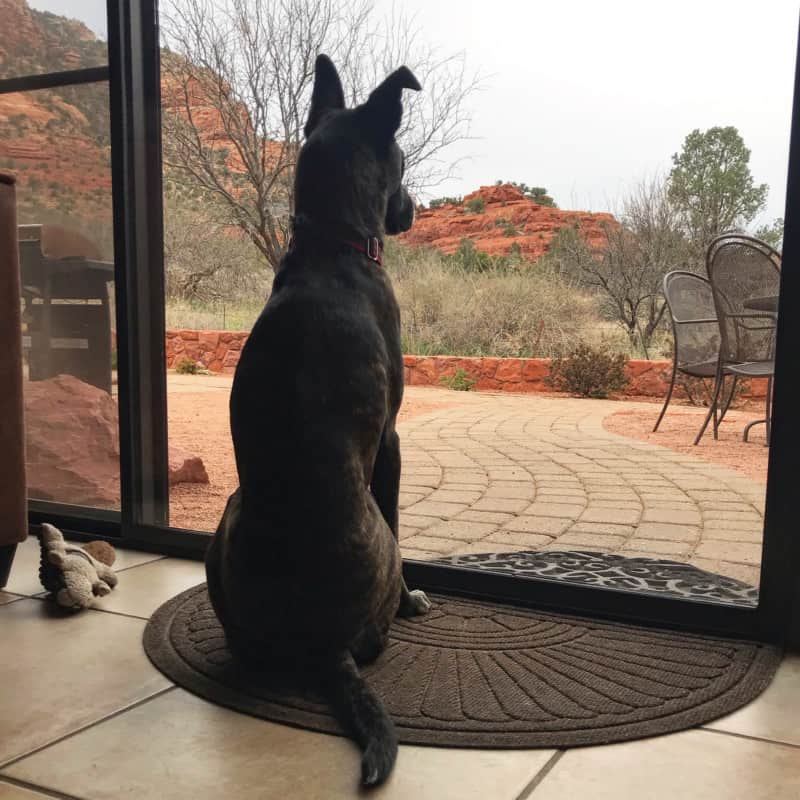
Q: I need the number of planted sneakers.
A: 0